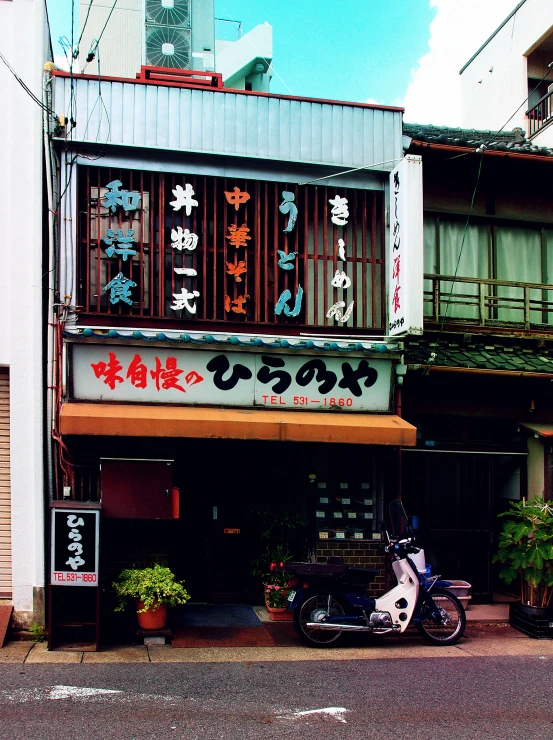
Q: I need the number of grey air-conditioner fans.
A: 2